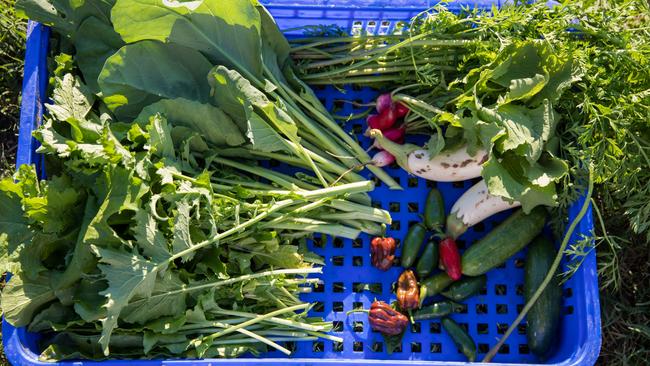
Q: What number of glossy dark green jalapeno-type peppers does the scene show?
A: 6